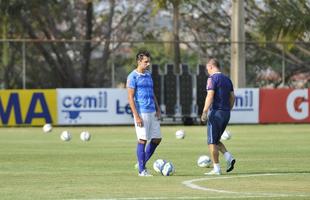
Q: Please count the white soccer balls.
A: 8